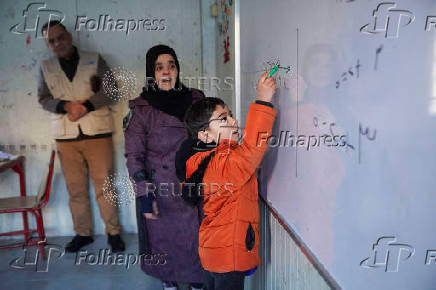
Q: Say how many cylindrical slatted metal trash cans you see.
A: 0